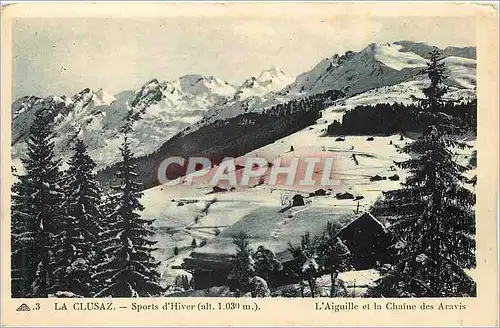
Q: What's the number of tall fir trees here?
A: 4